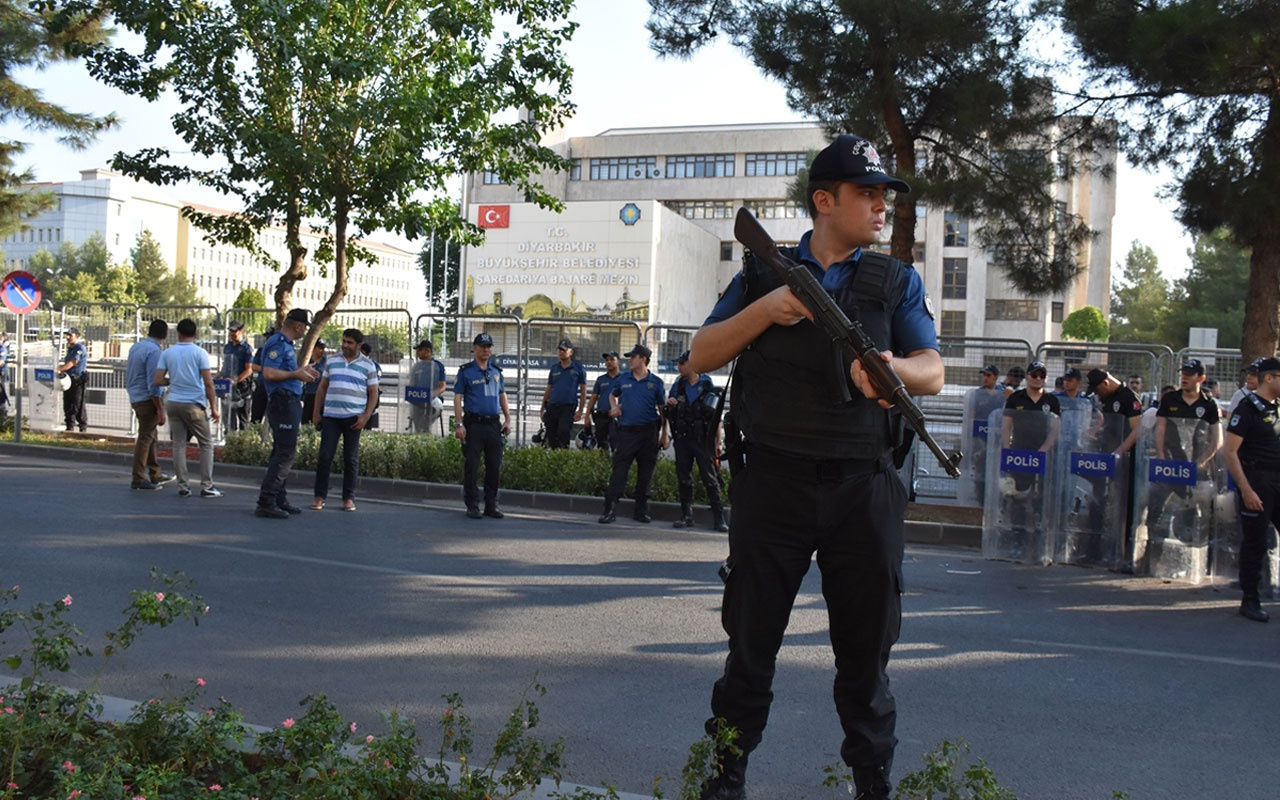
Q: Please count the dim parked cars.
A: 0